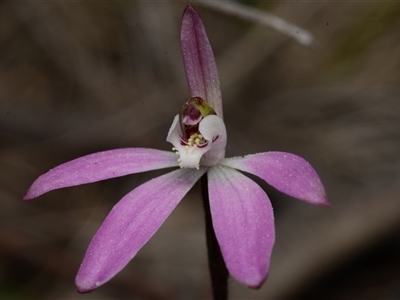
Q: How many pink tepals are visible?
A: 5